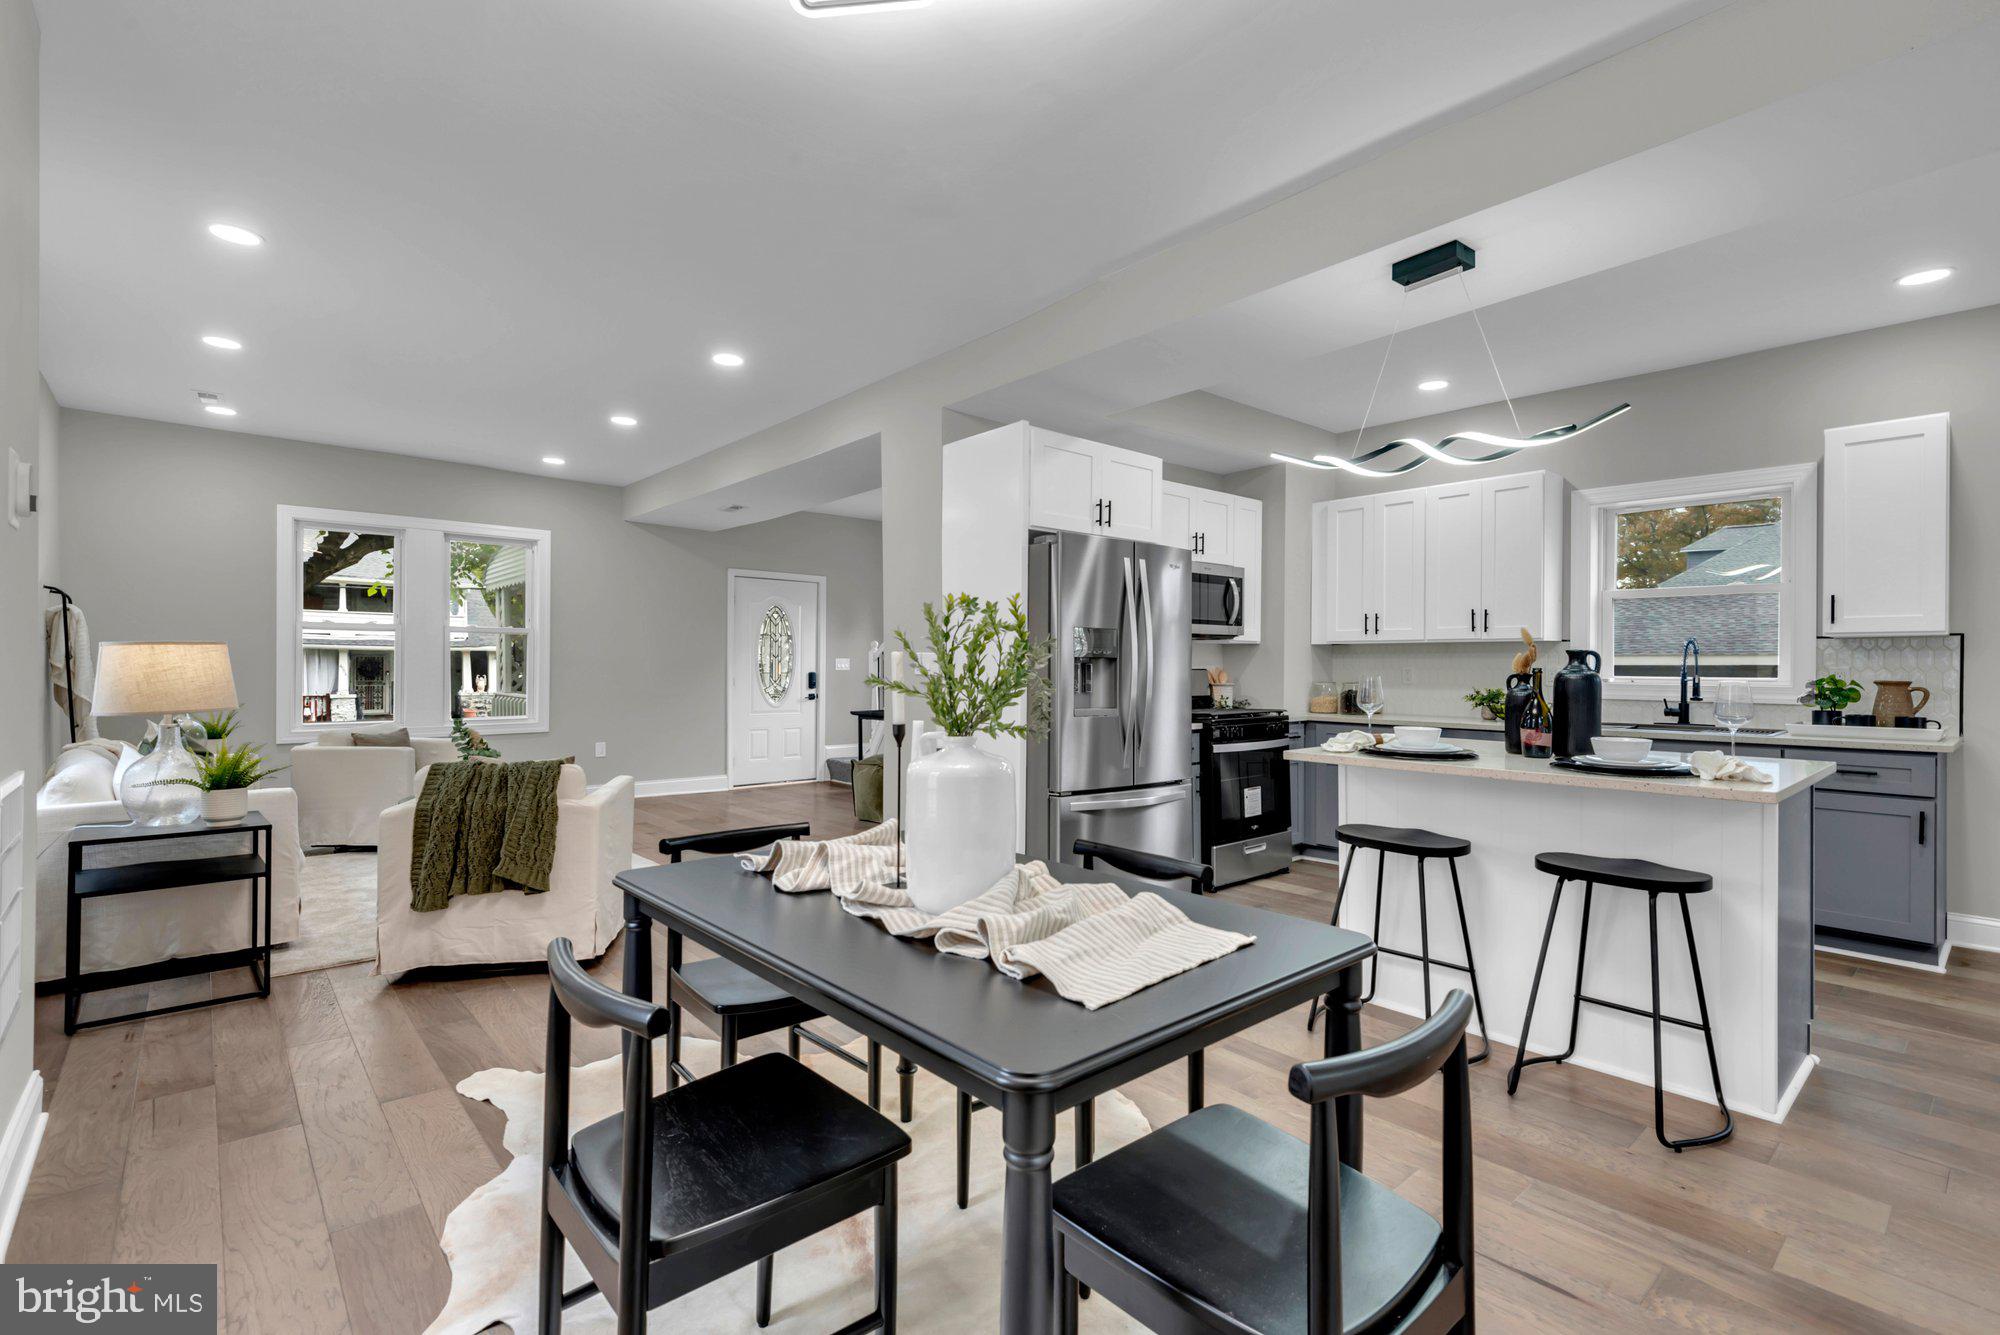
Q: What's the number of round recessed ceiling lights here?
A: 8